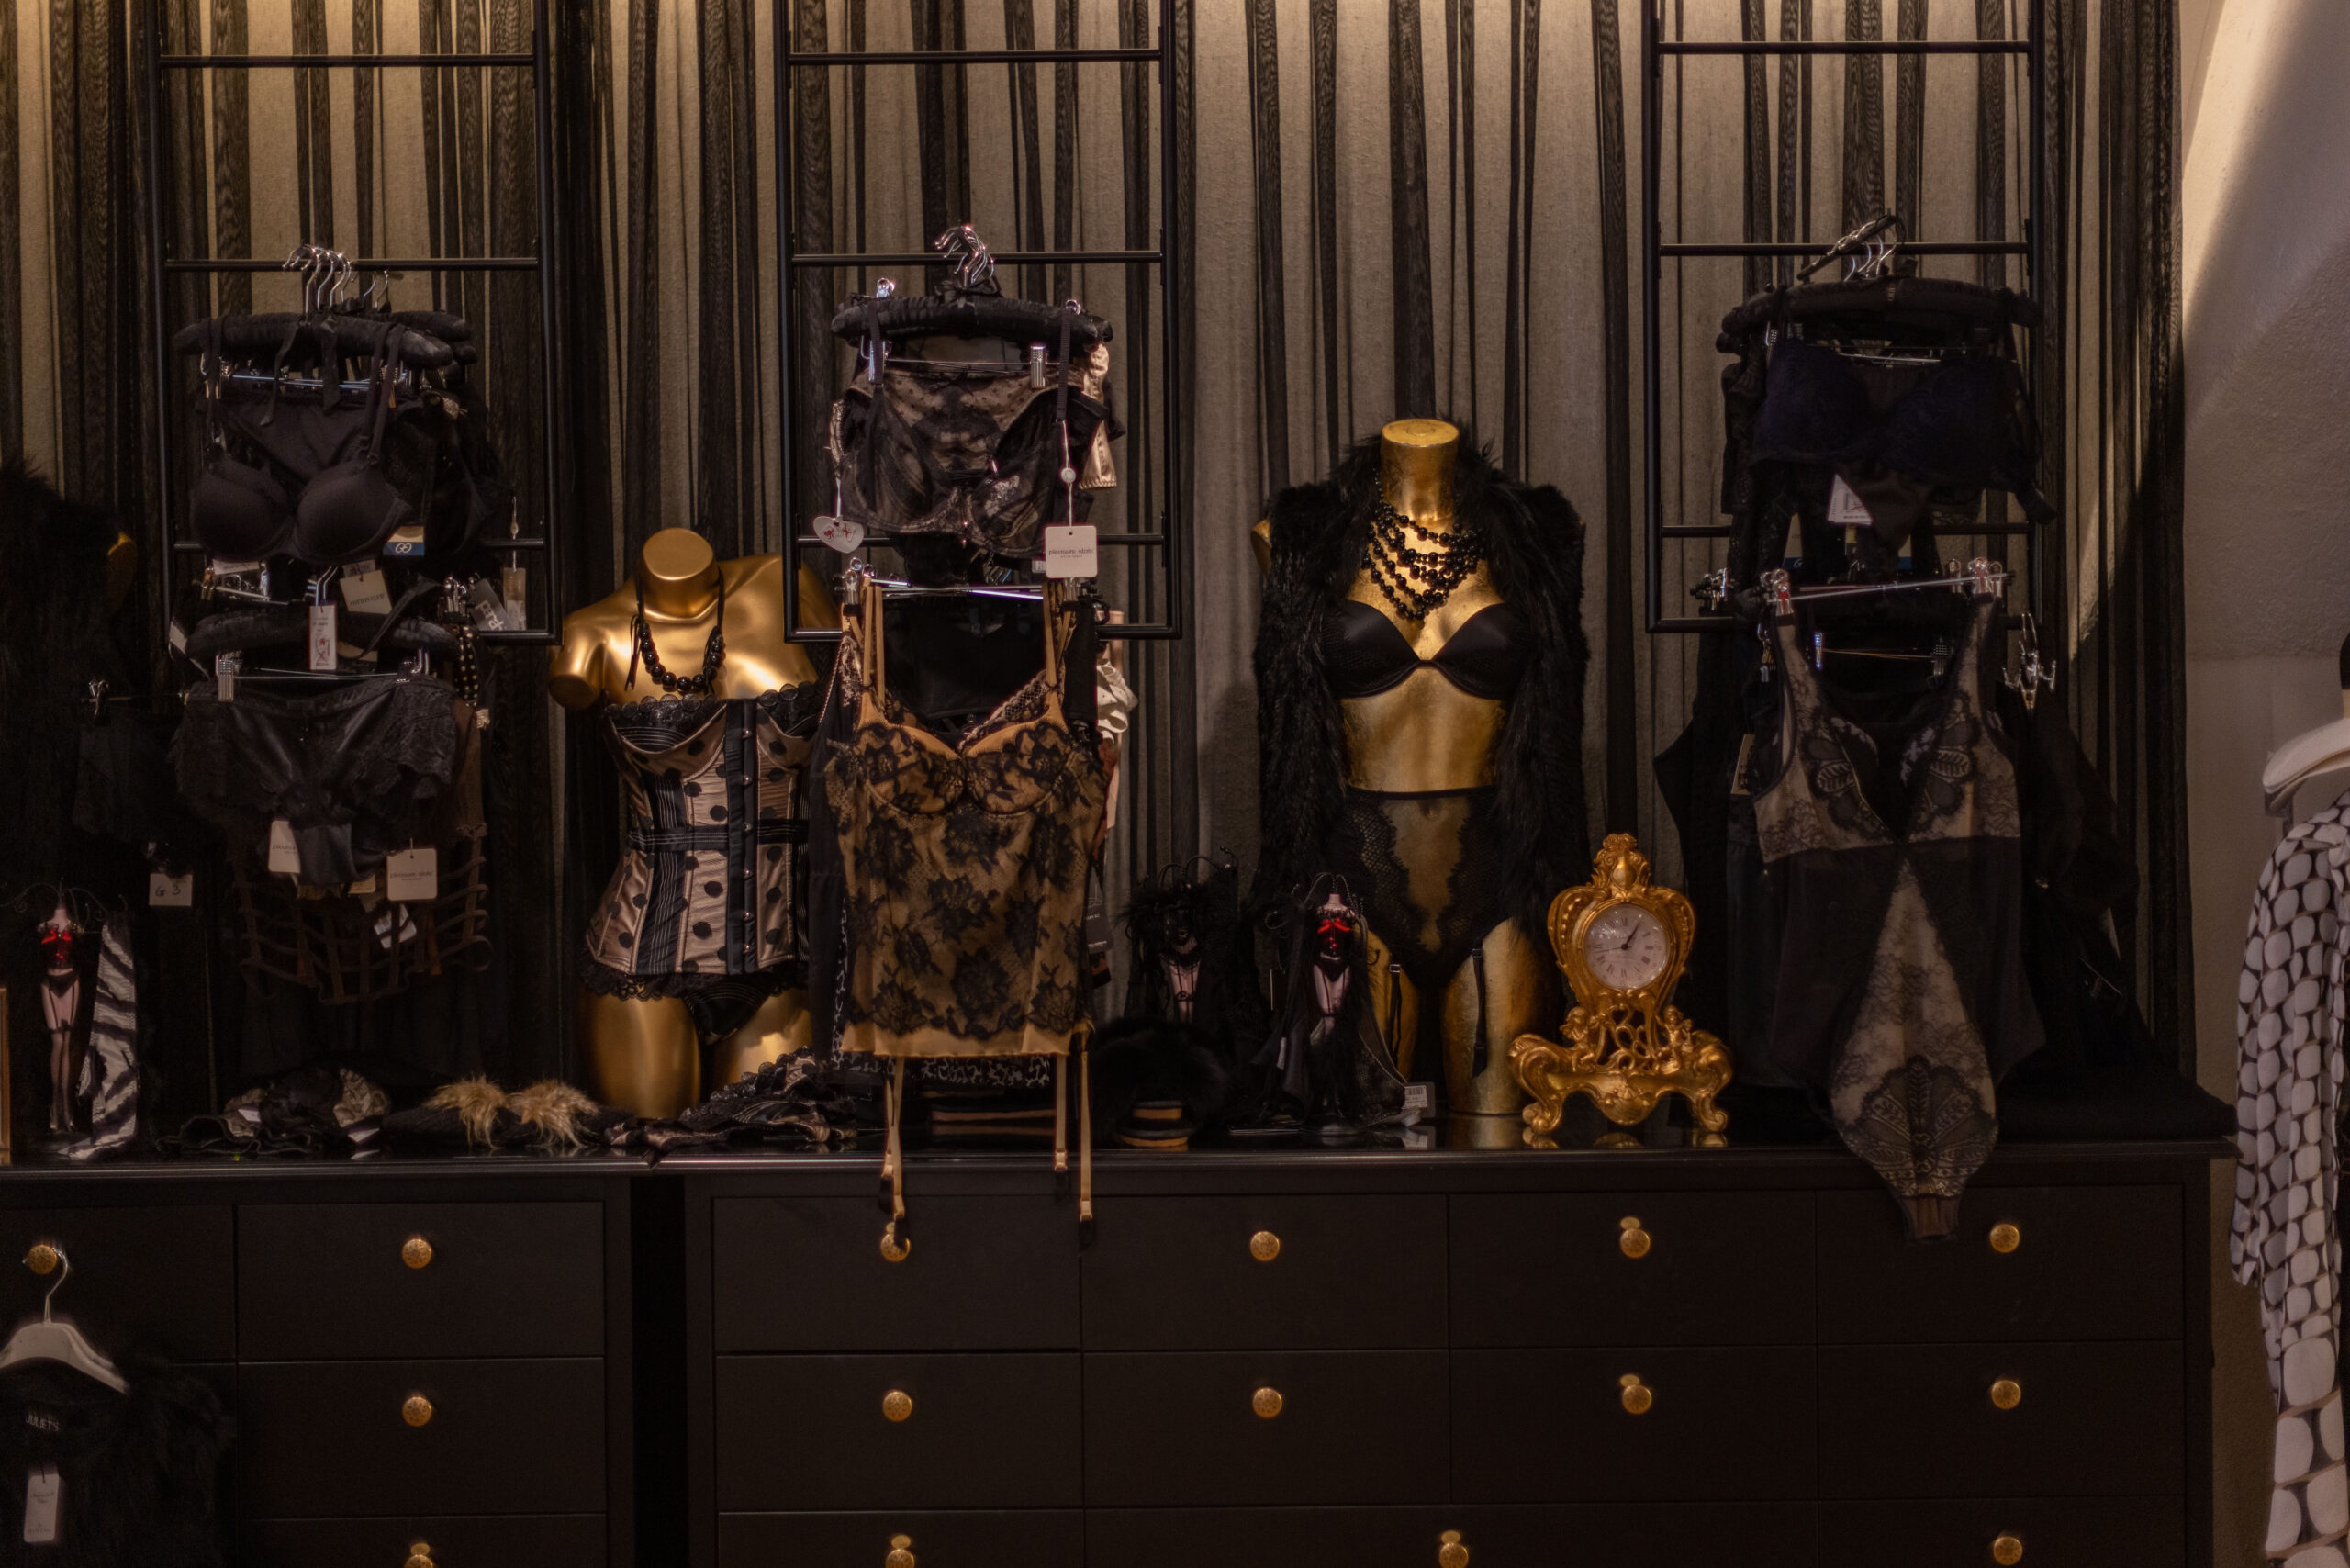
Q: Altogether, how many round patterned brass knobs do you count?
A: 15